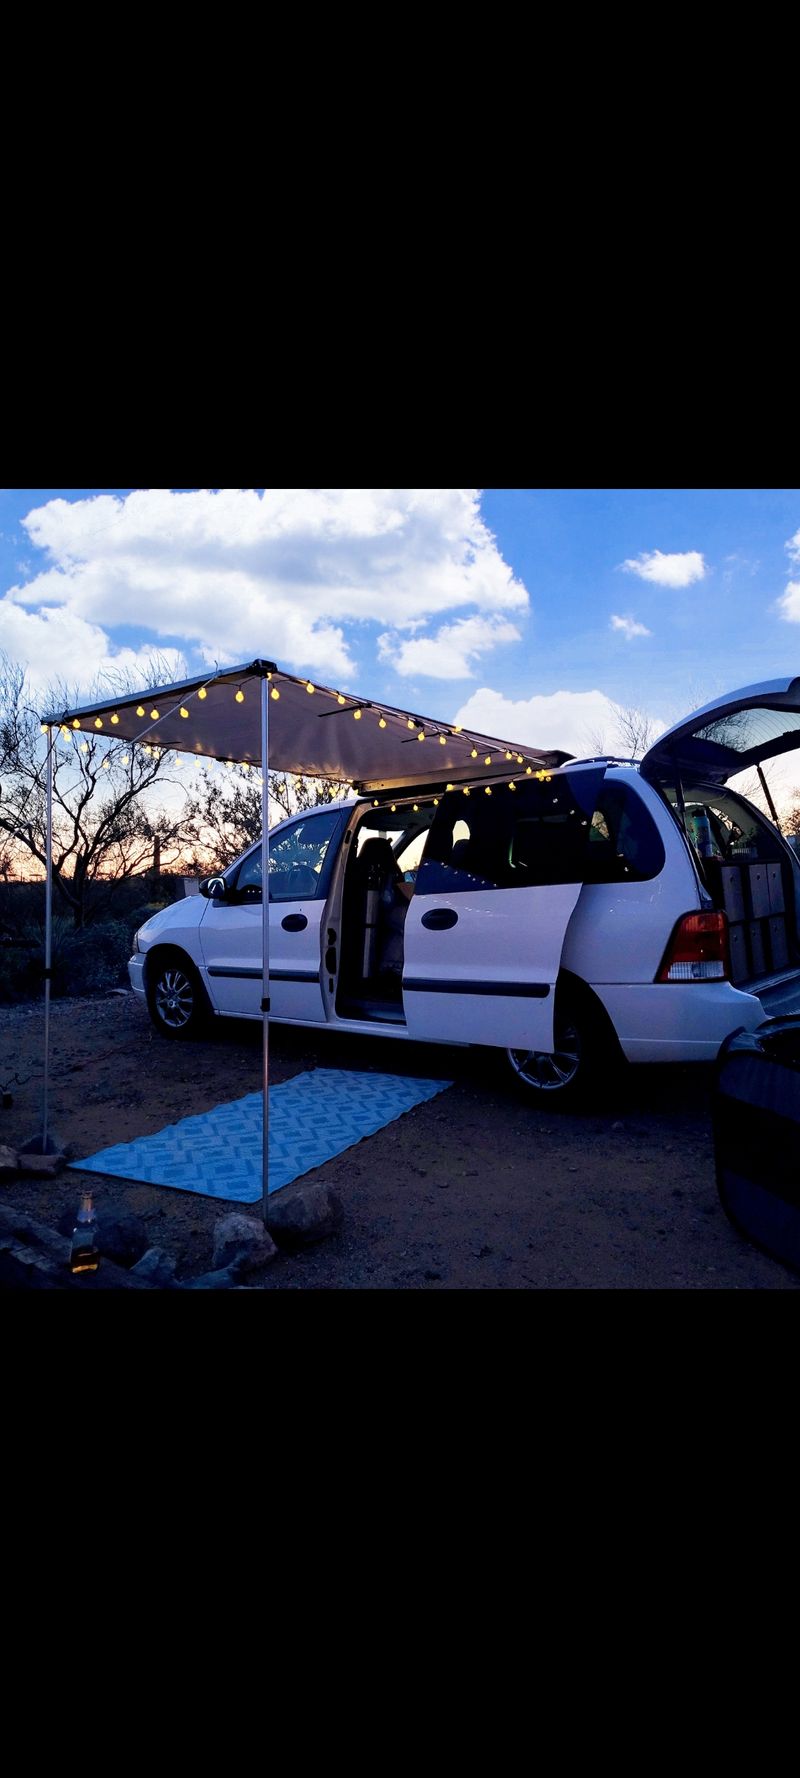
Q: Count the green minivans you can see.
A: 0